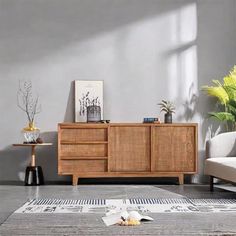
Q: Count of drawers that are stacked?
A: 3